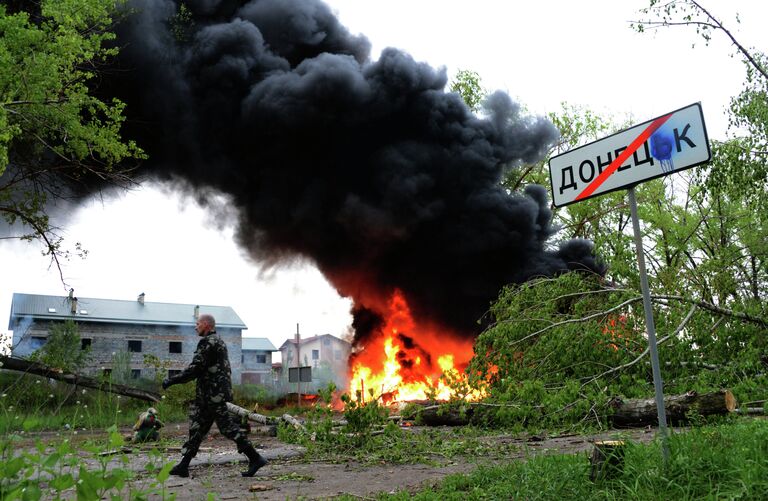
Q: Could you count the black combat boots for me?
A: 2